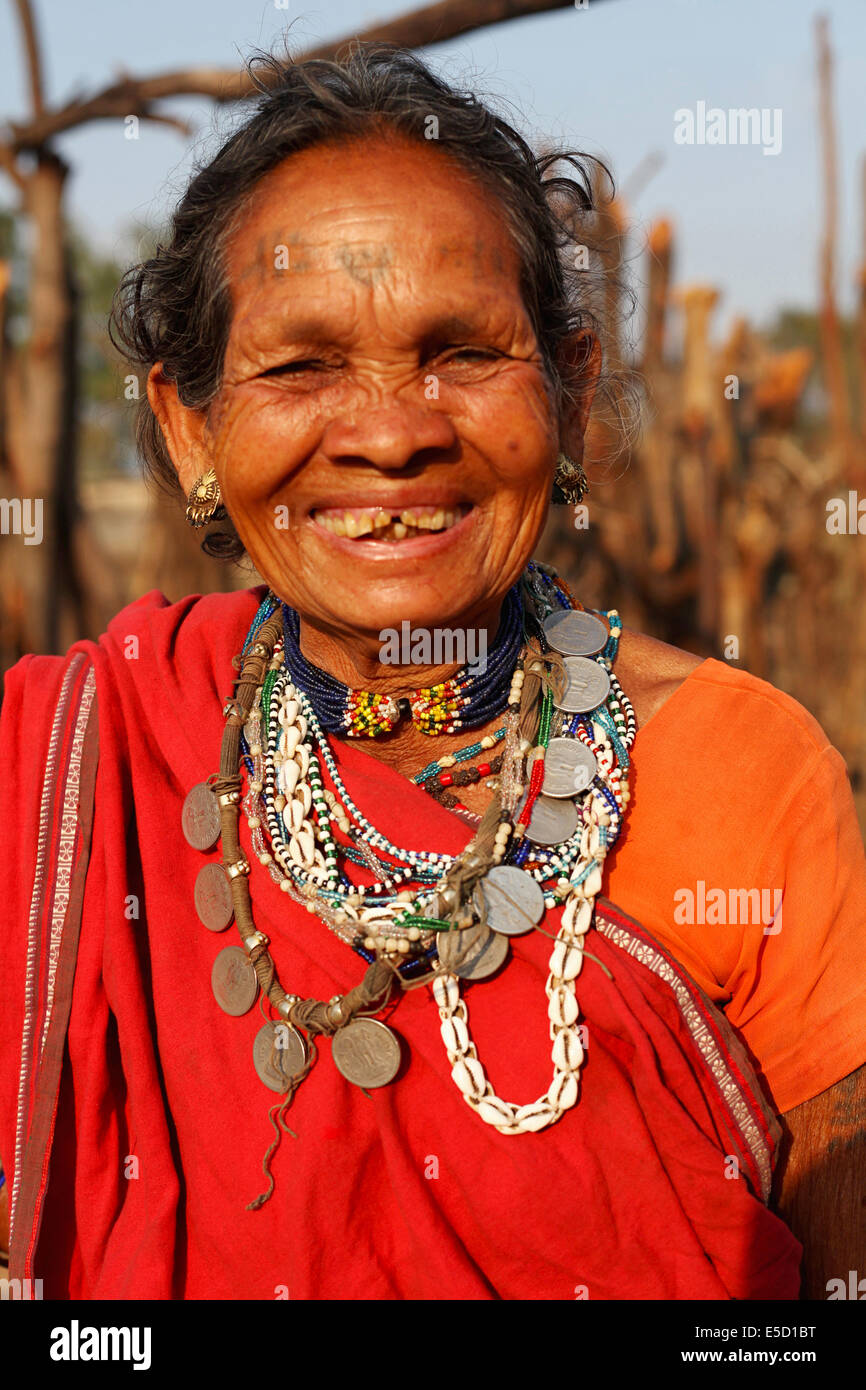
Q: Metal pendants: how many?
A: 11